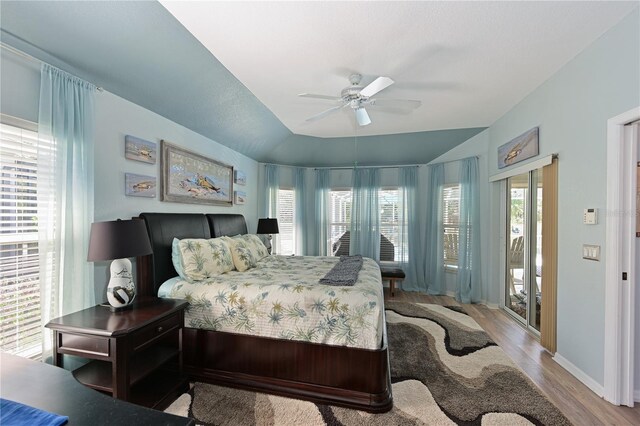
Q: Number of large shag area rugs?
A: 1